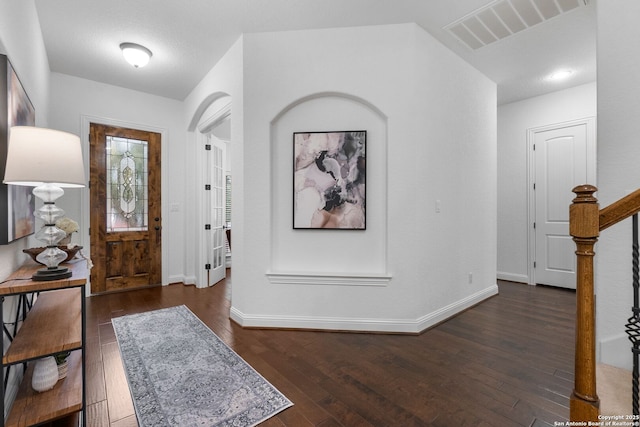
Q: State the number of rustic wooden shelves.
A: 3